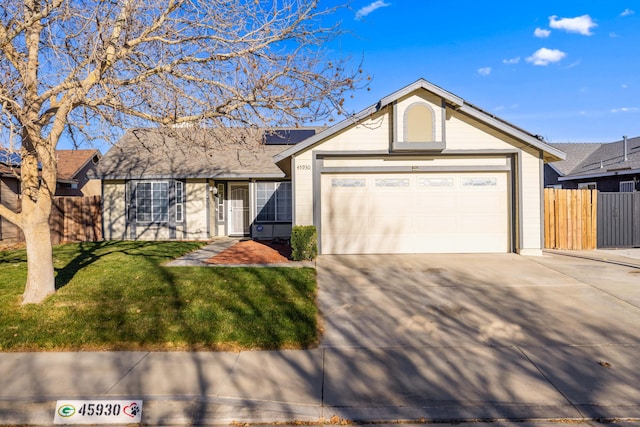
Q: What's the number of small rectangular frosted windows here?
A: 4